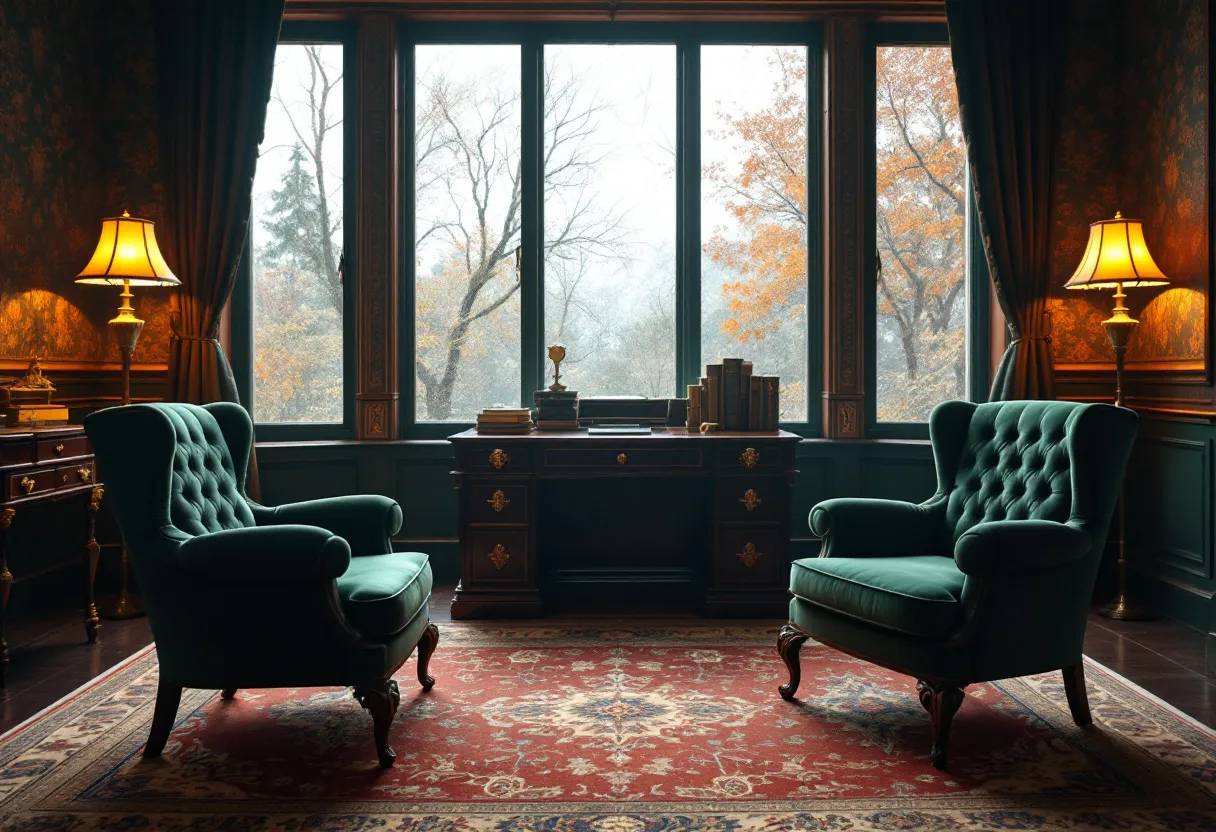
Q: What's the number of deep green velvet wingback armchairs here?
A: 2